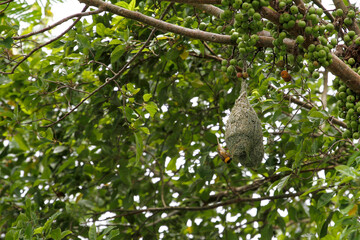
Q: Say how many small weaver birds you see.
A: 1